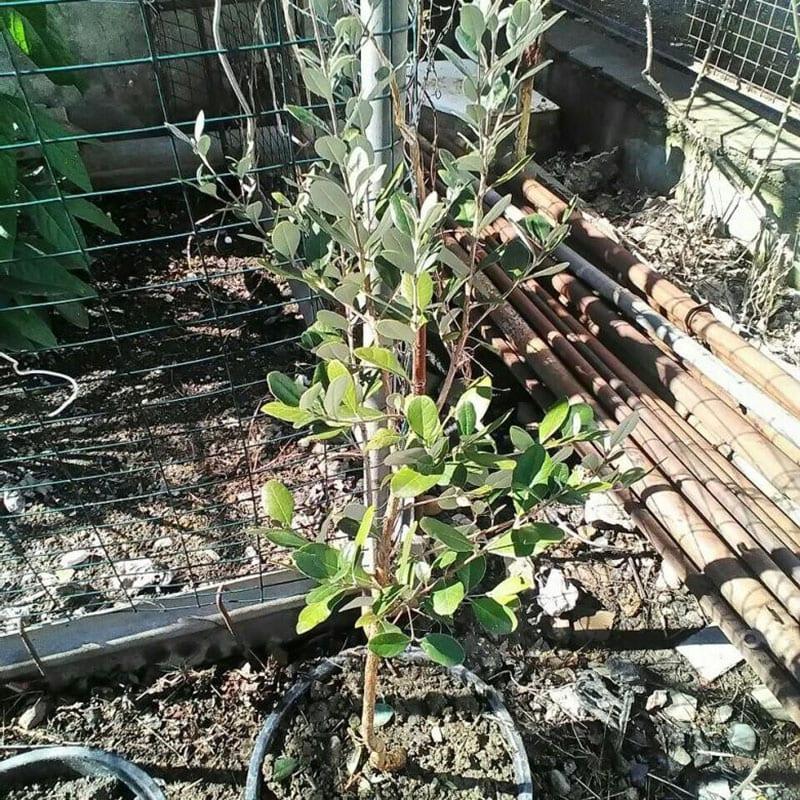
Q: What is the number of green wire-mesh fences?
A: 1